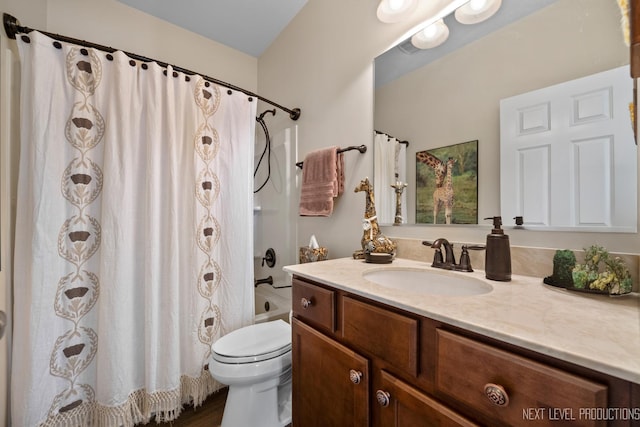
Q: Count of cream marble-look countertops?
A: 1